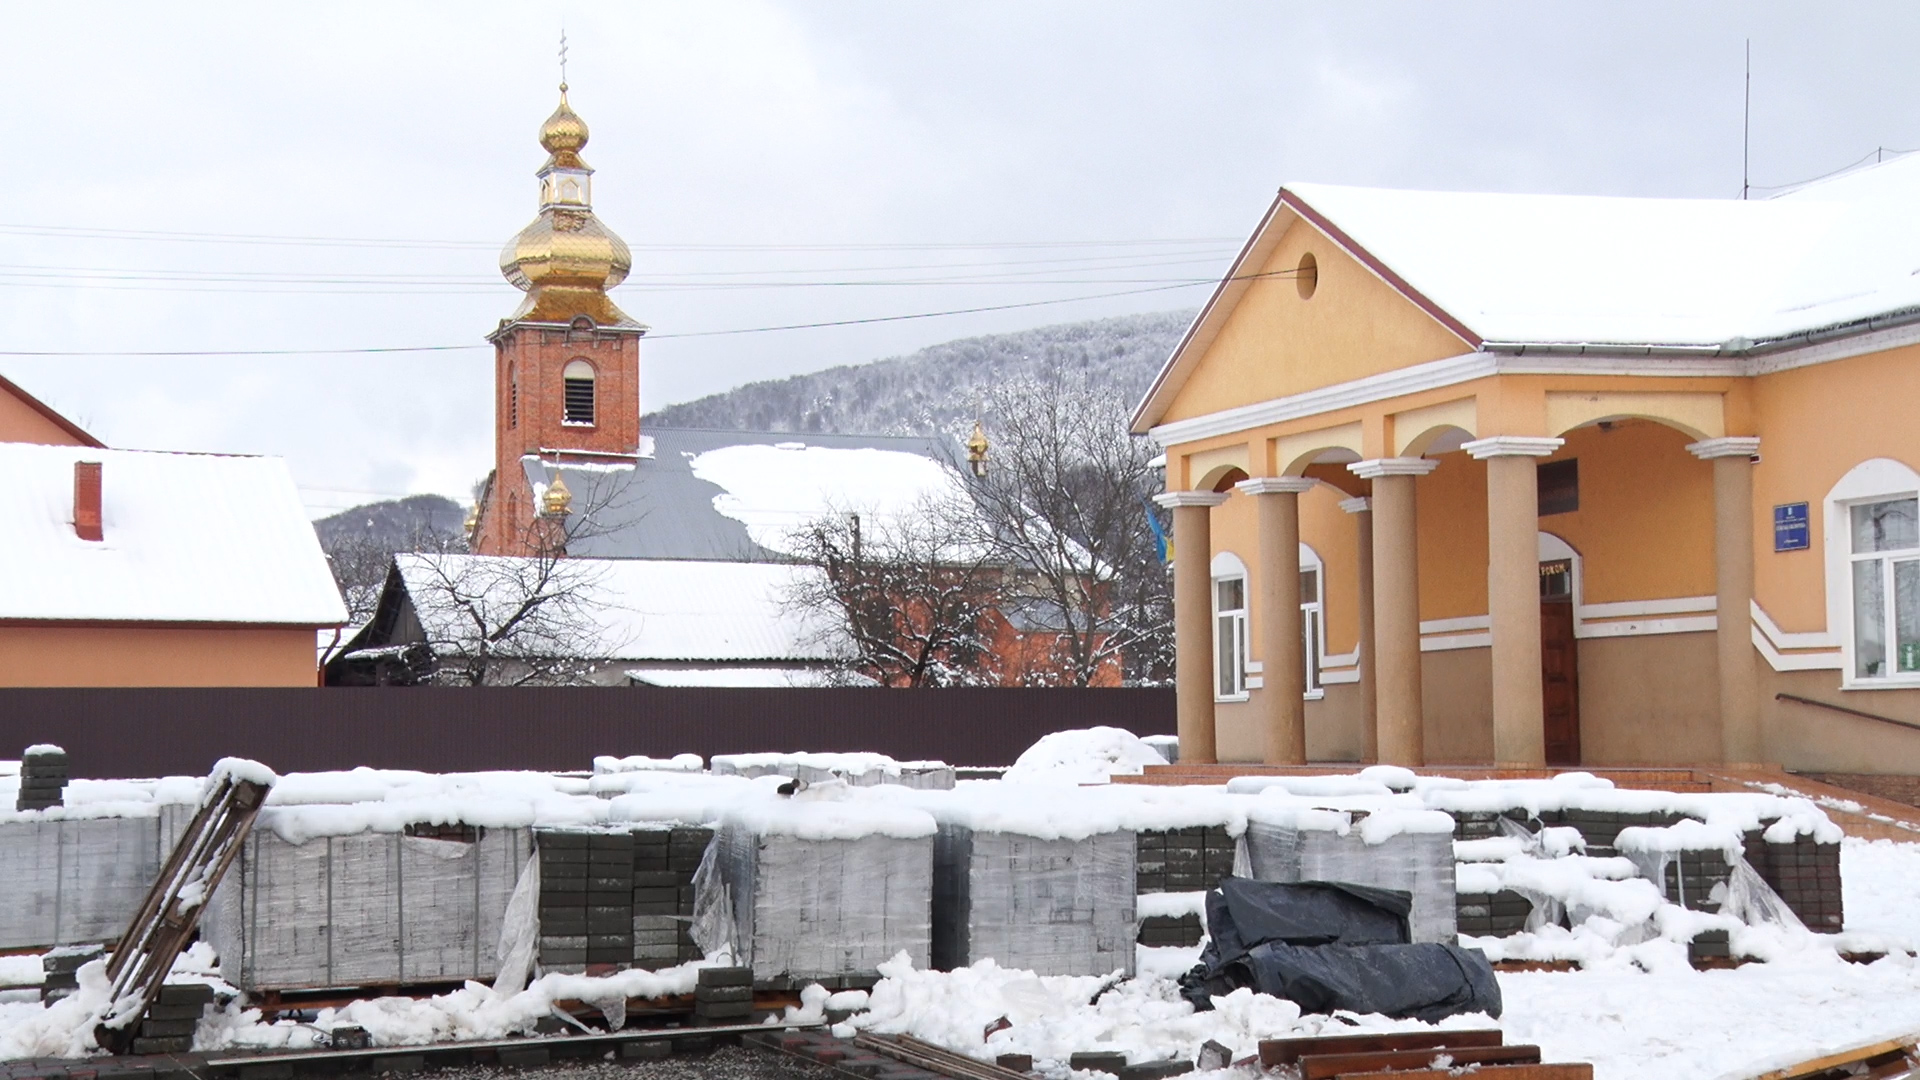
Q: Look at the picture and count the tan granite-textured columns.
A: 6